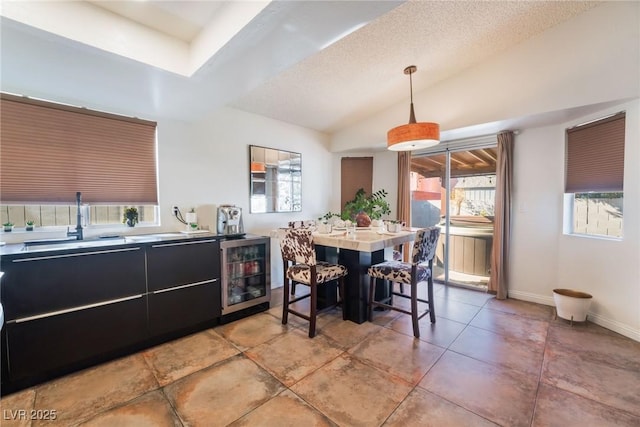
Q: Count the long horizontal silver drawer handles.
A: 4